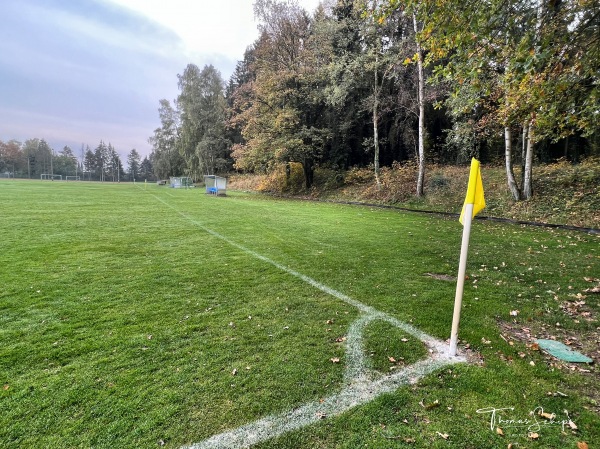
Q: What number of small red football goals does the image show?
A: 0